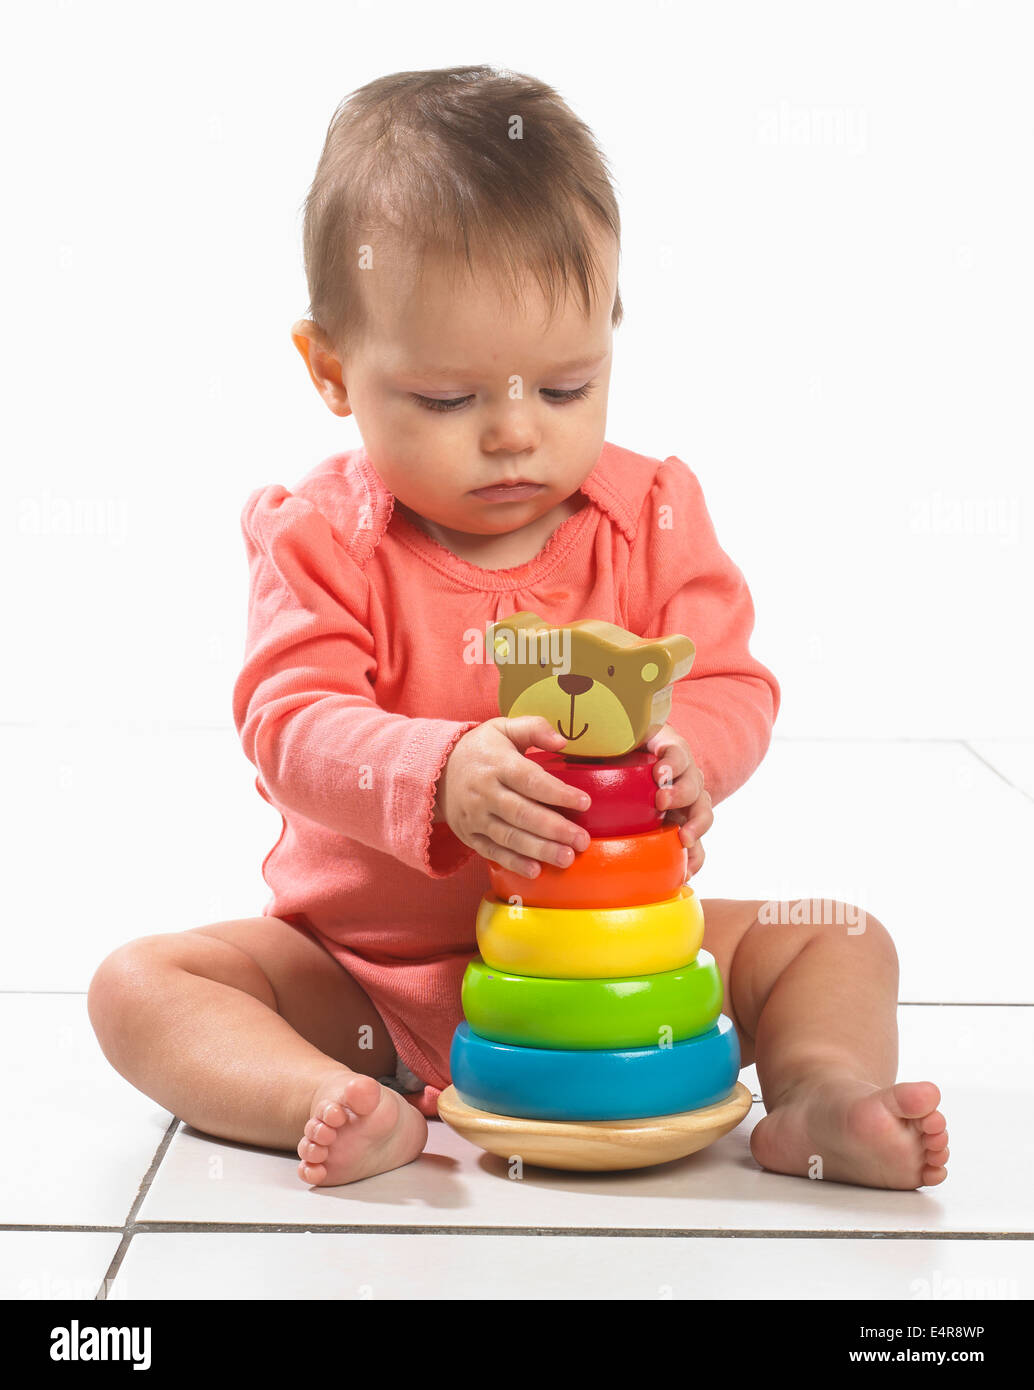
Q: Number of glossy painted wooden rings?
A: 5